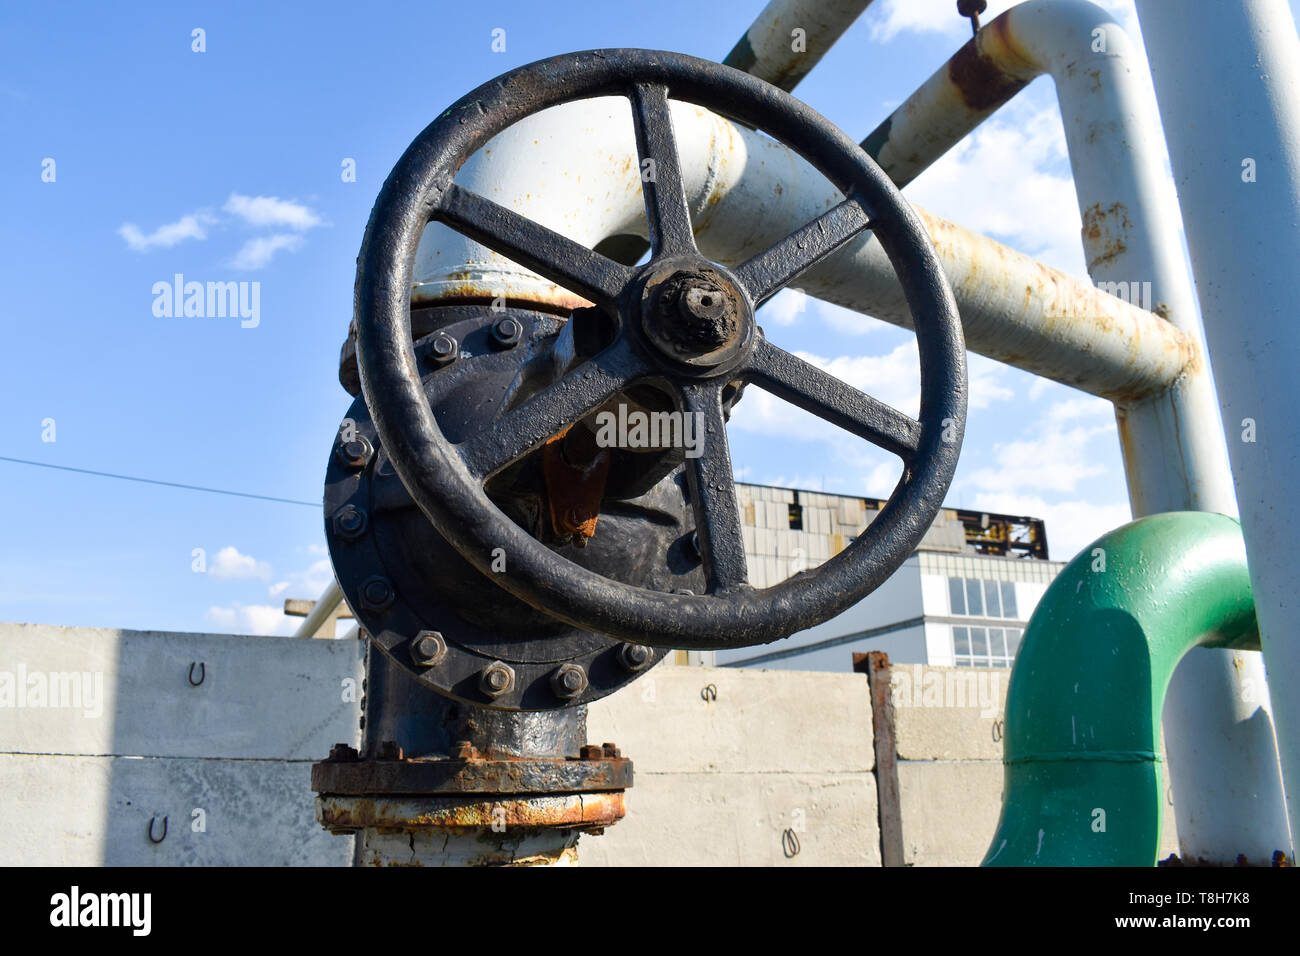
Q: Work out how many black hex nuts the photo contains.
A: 9